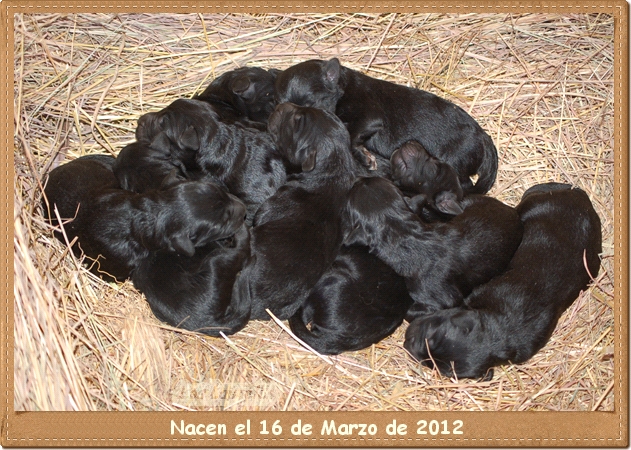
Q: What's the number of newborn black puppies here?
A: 11